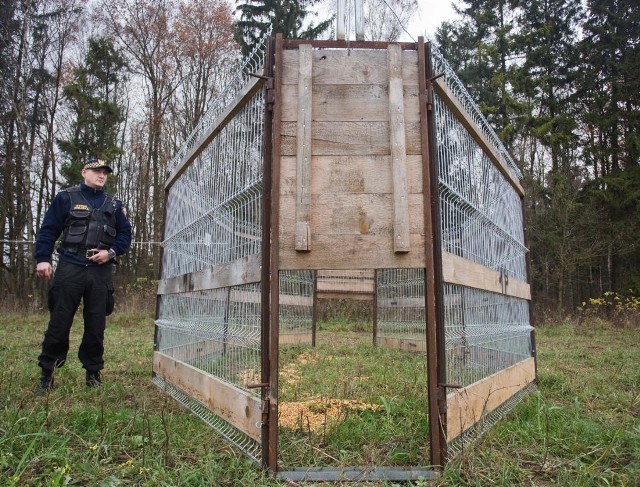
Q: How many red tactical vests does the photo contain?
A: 0